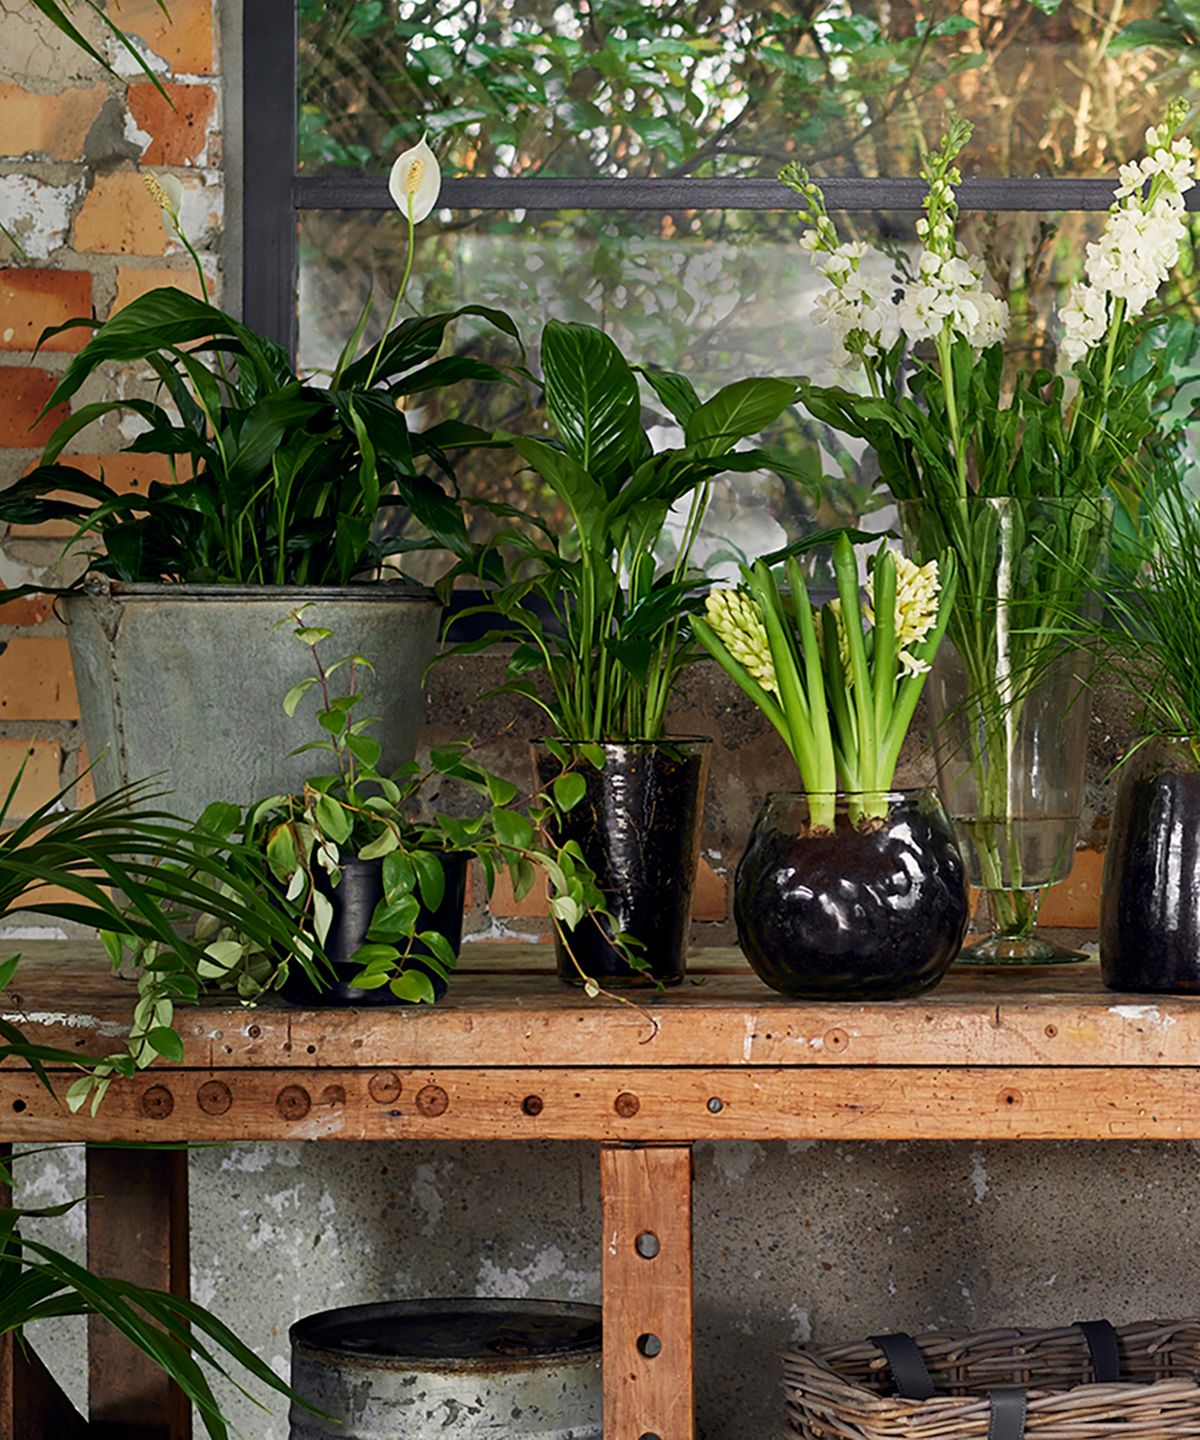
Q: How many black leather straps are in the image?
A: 3